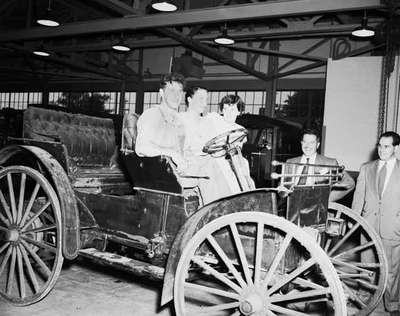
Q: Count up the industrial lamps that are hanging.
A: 6